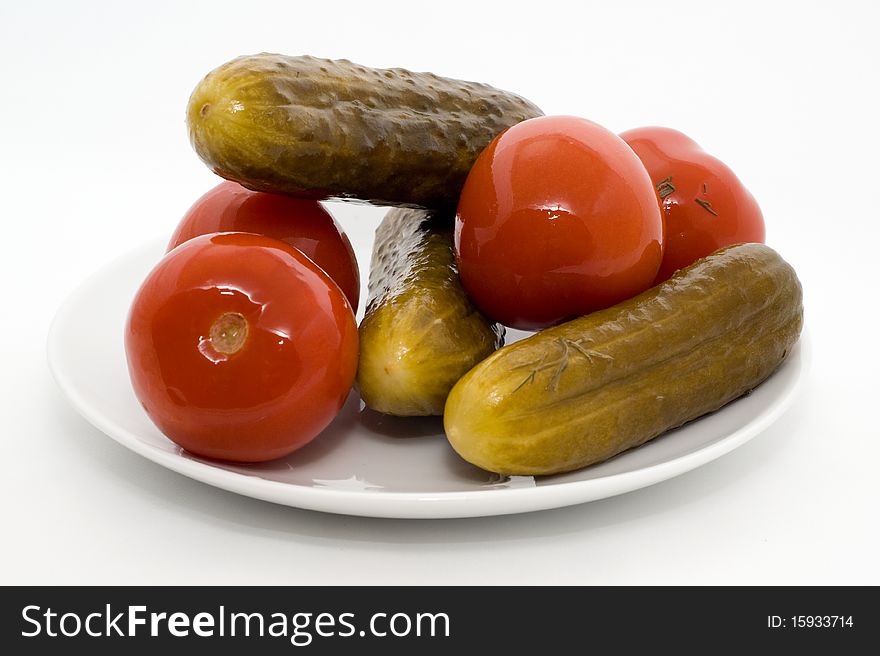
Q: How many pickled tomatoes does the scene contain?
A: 4